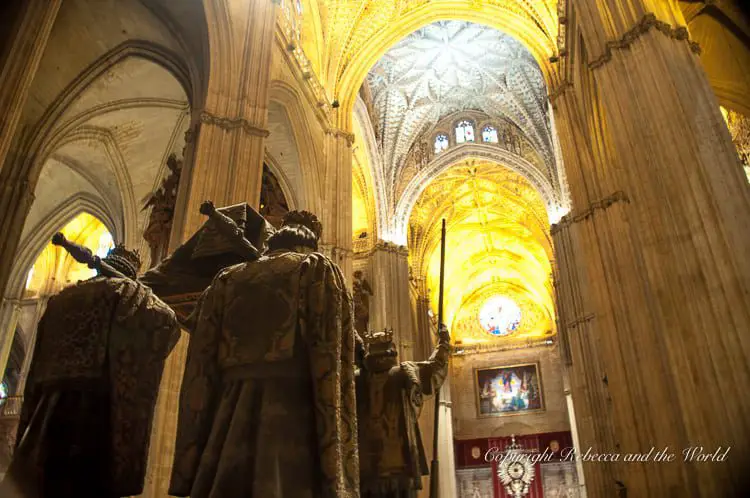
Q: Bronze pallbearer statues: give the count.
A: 3